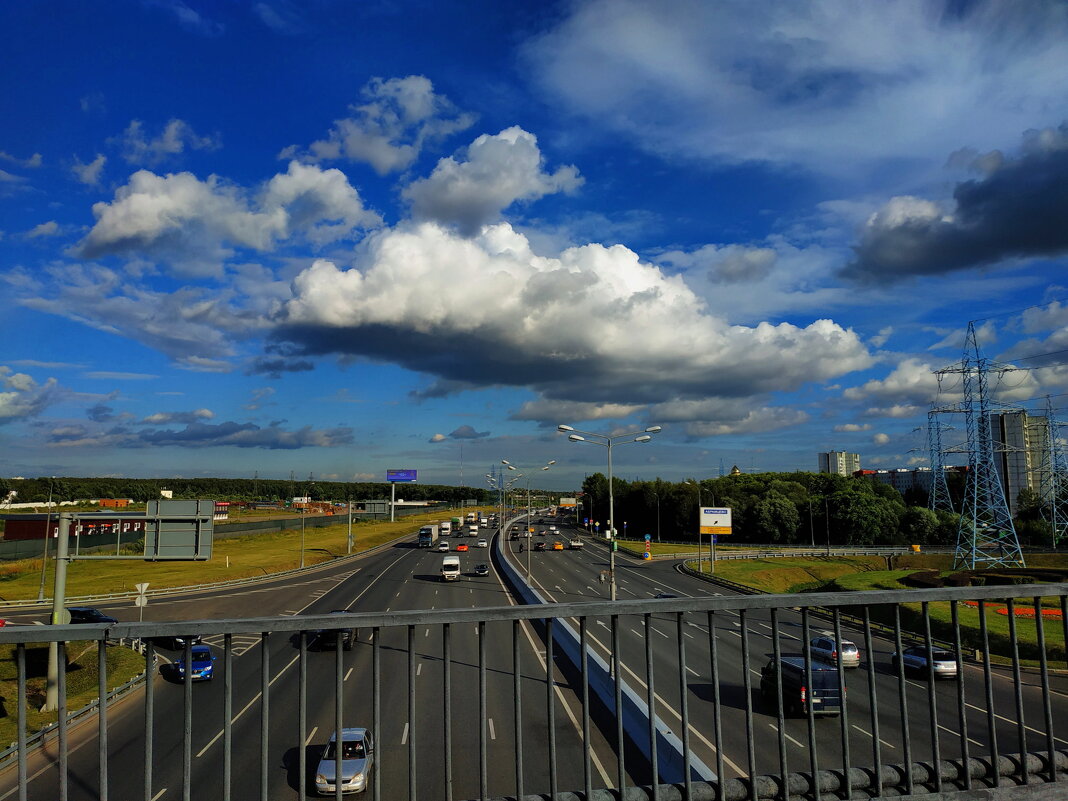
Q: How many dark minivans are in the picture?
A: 1